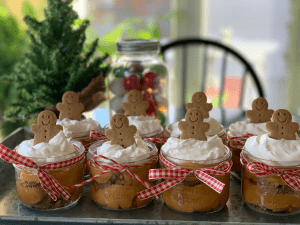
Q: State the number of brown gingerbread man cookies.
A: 8